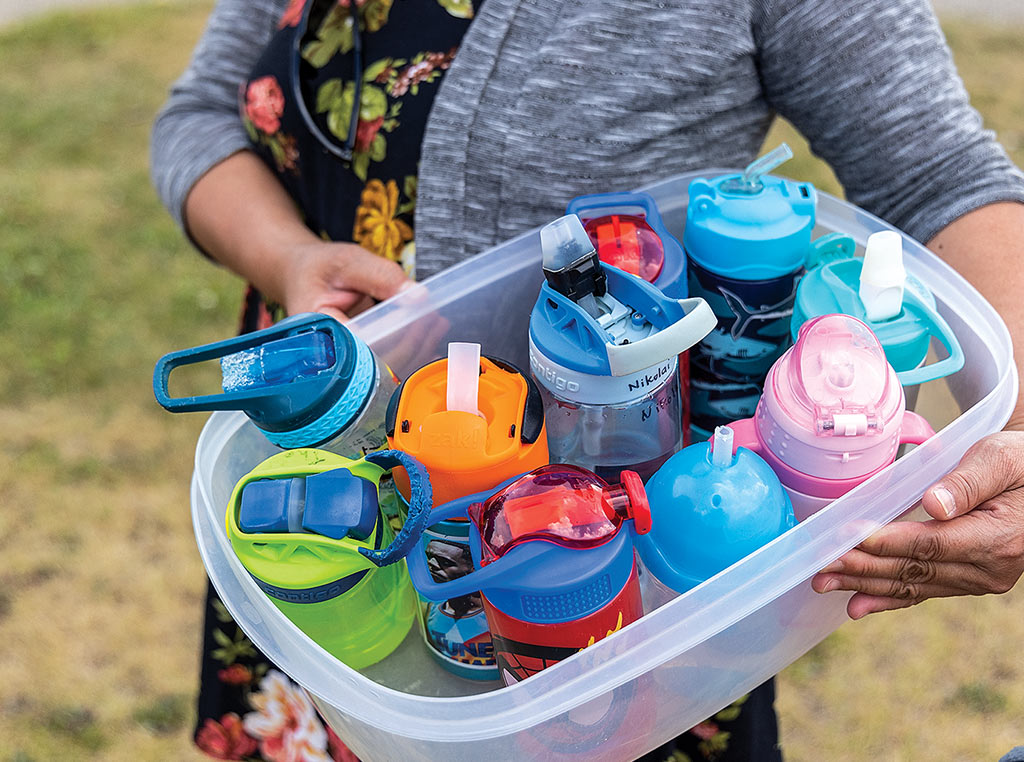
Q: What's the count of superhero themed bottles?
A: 1